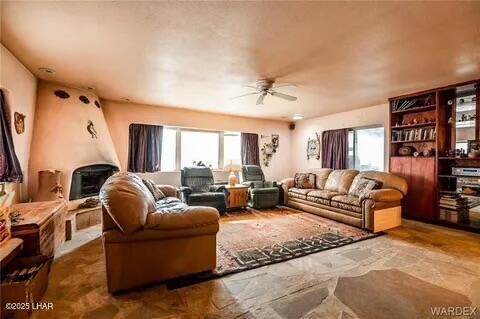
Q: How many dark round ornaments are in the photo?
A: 3